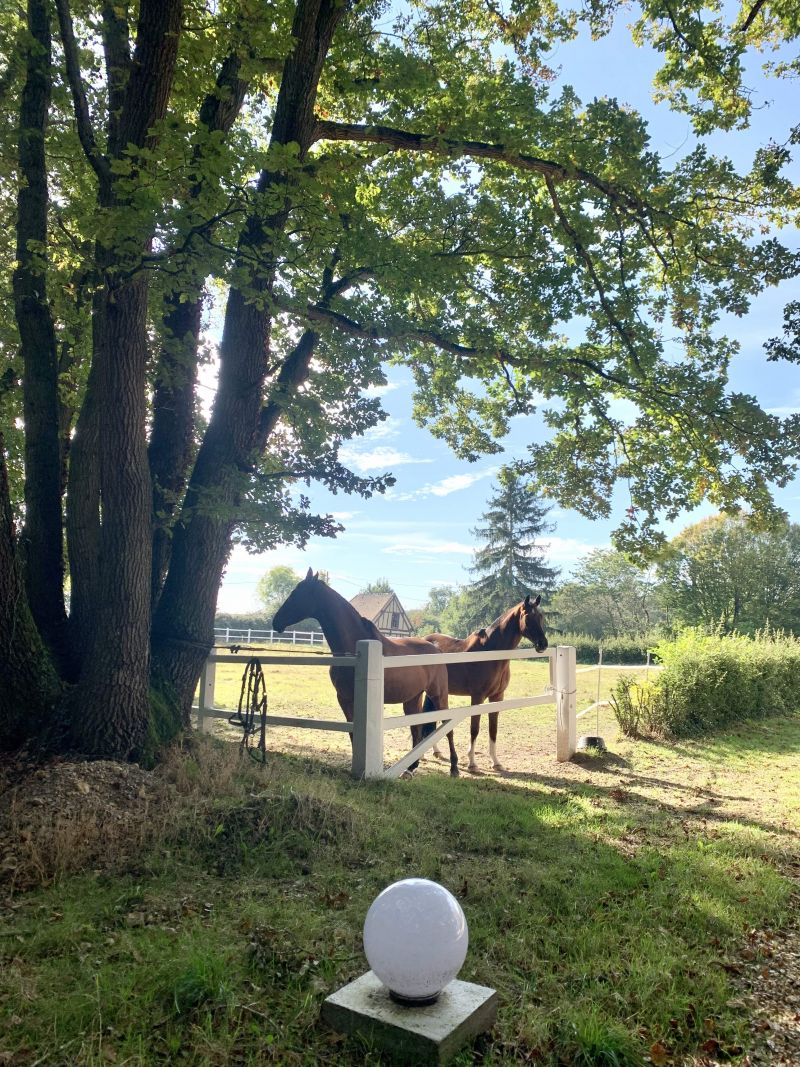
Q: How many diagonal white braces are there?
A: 1